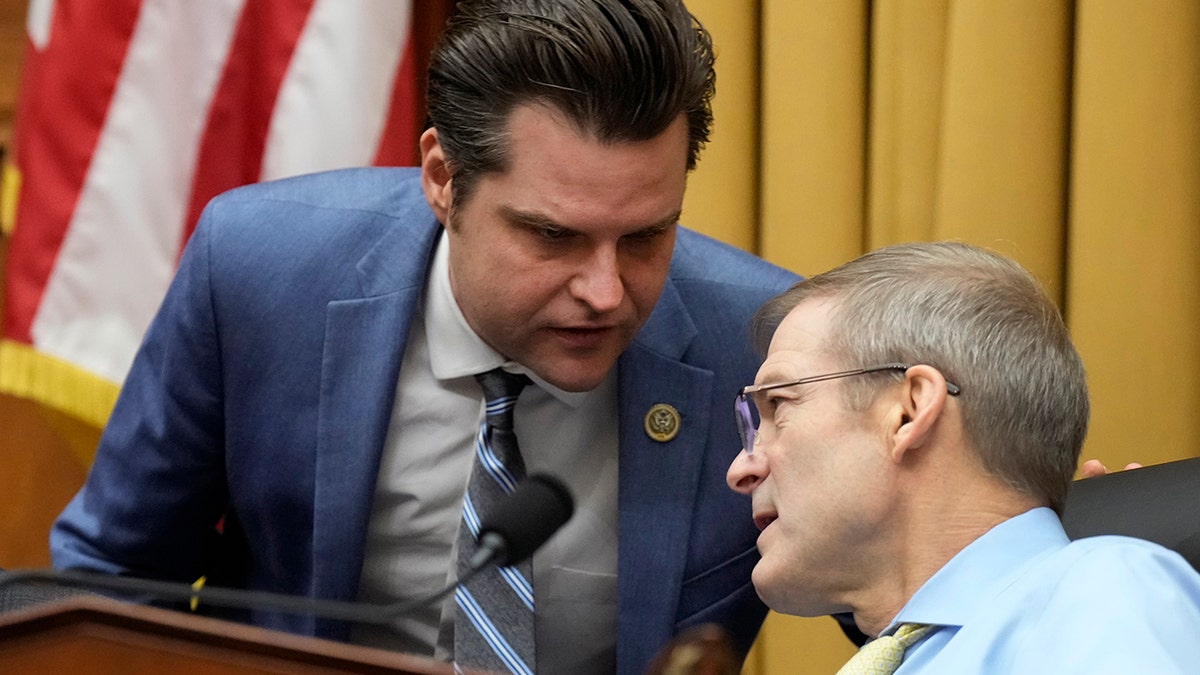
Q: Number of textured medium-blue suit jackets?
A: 1